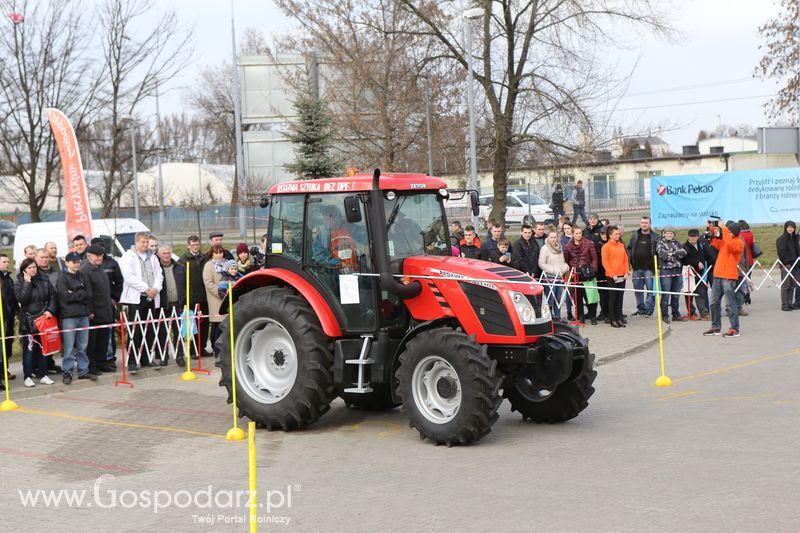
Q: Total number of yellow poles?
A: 5